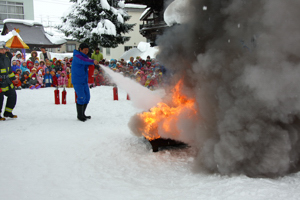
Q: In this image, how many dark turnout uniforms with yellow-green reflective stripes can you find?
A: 1